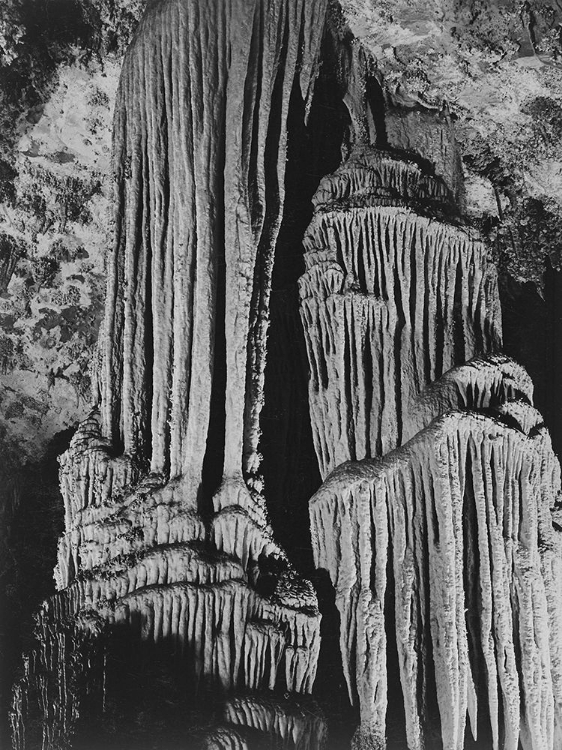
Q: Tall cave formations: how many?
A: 2